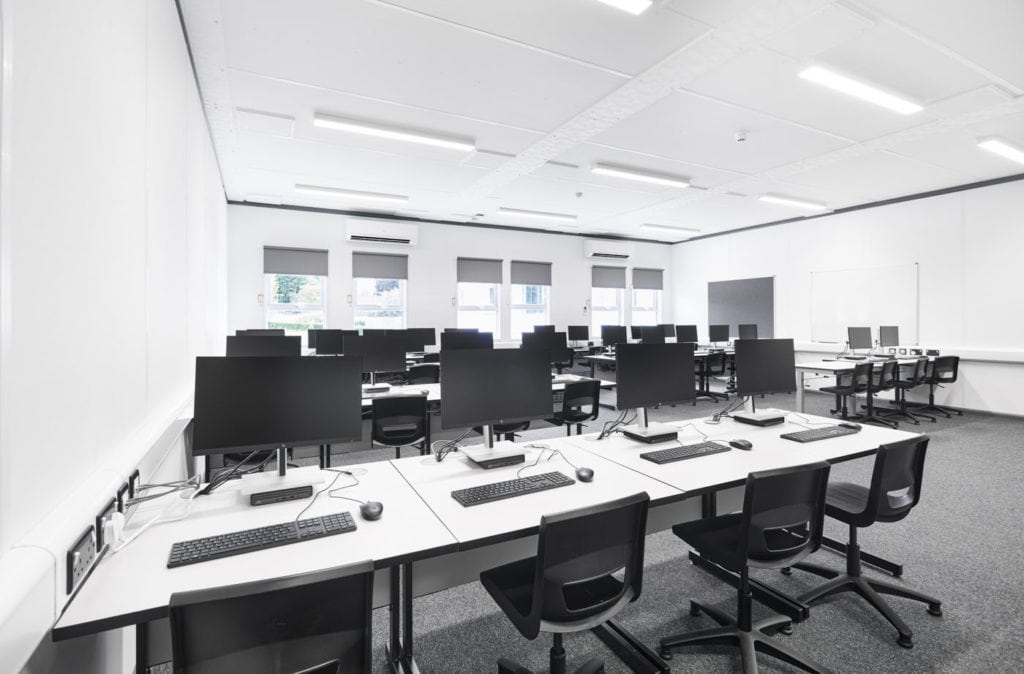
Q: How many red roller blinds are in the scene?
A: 0